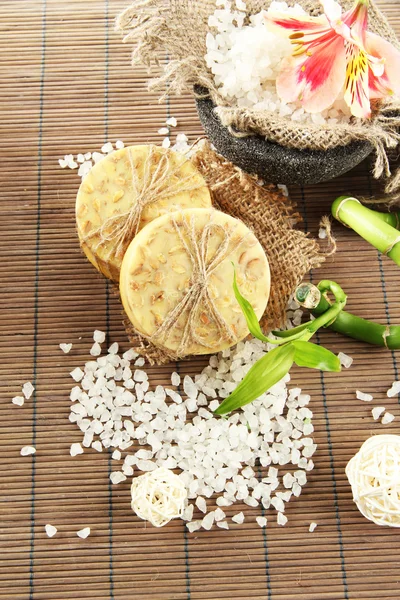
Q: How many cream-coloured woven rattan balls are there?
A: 2